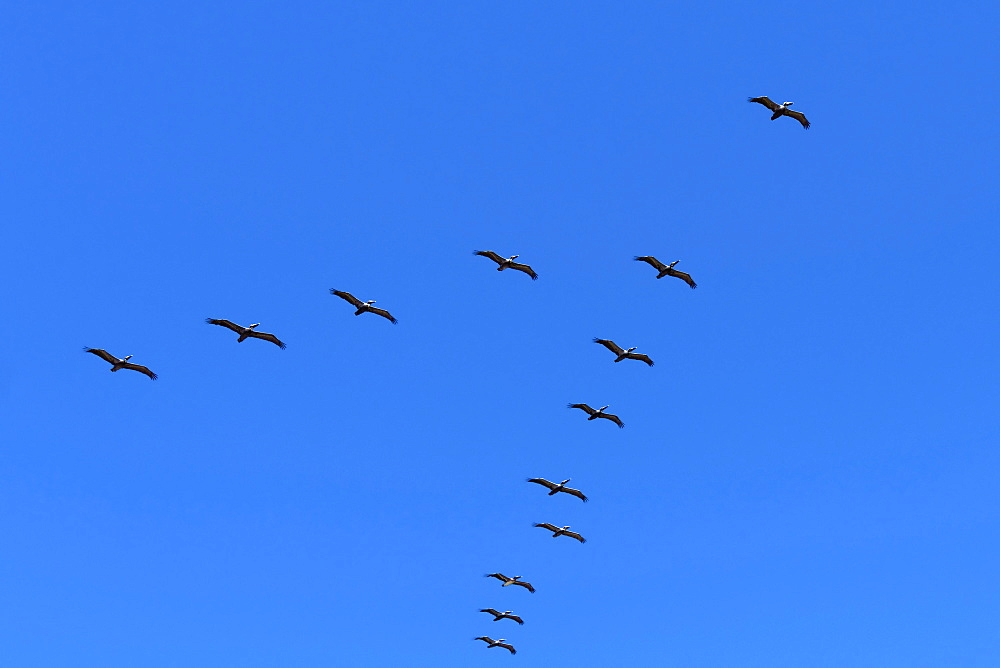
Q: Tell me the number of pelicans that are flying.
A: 13